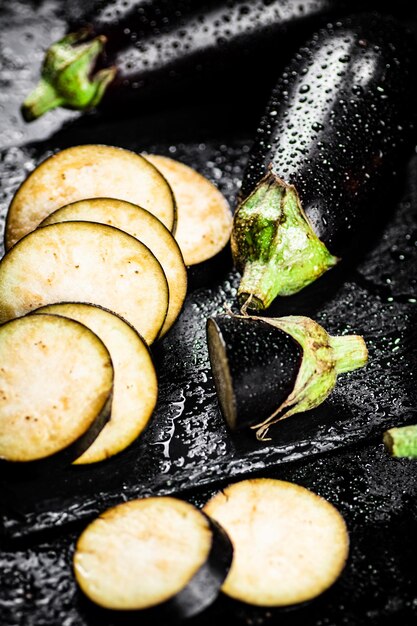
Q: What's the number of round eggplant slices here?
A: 8